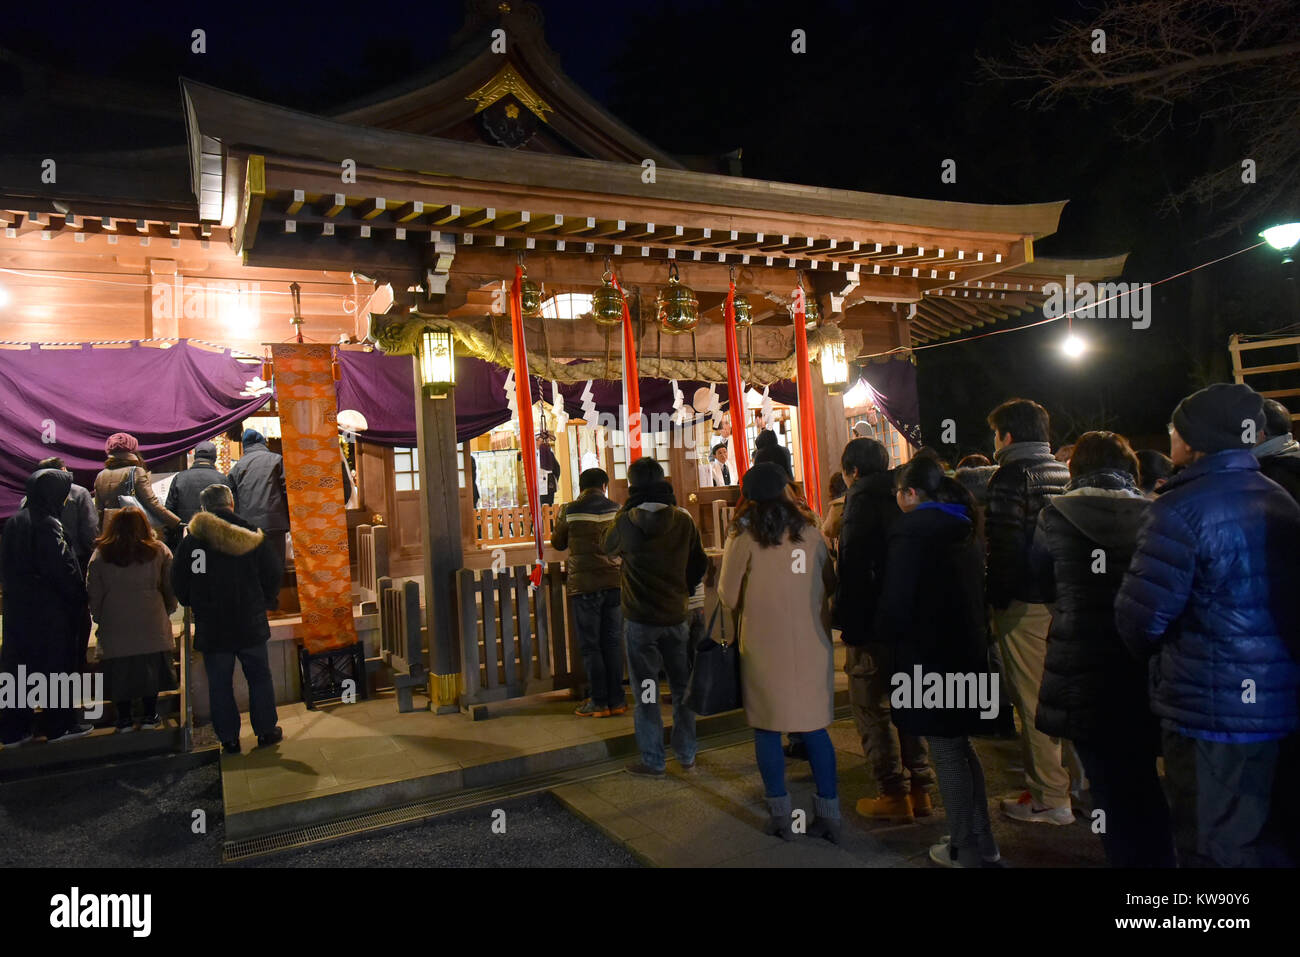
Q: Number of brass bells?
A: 5